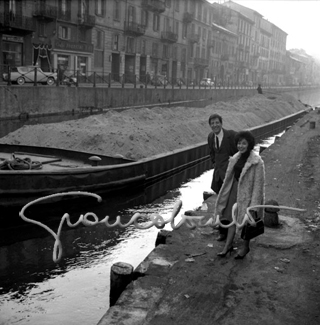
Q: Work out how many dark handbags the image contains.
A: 1